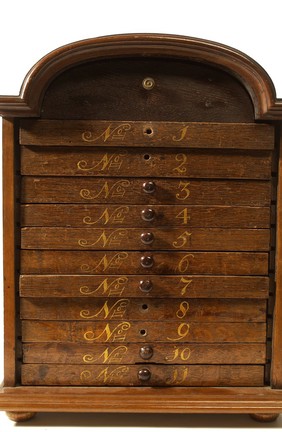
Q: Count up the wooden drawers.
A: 11